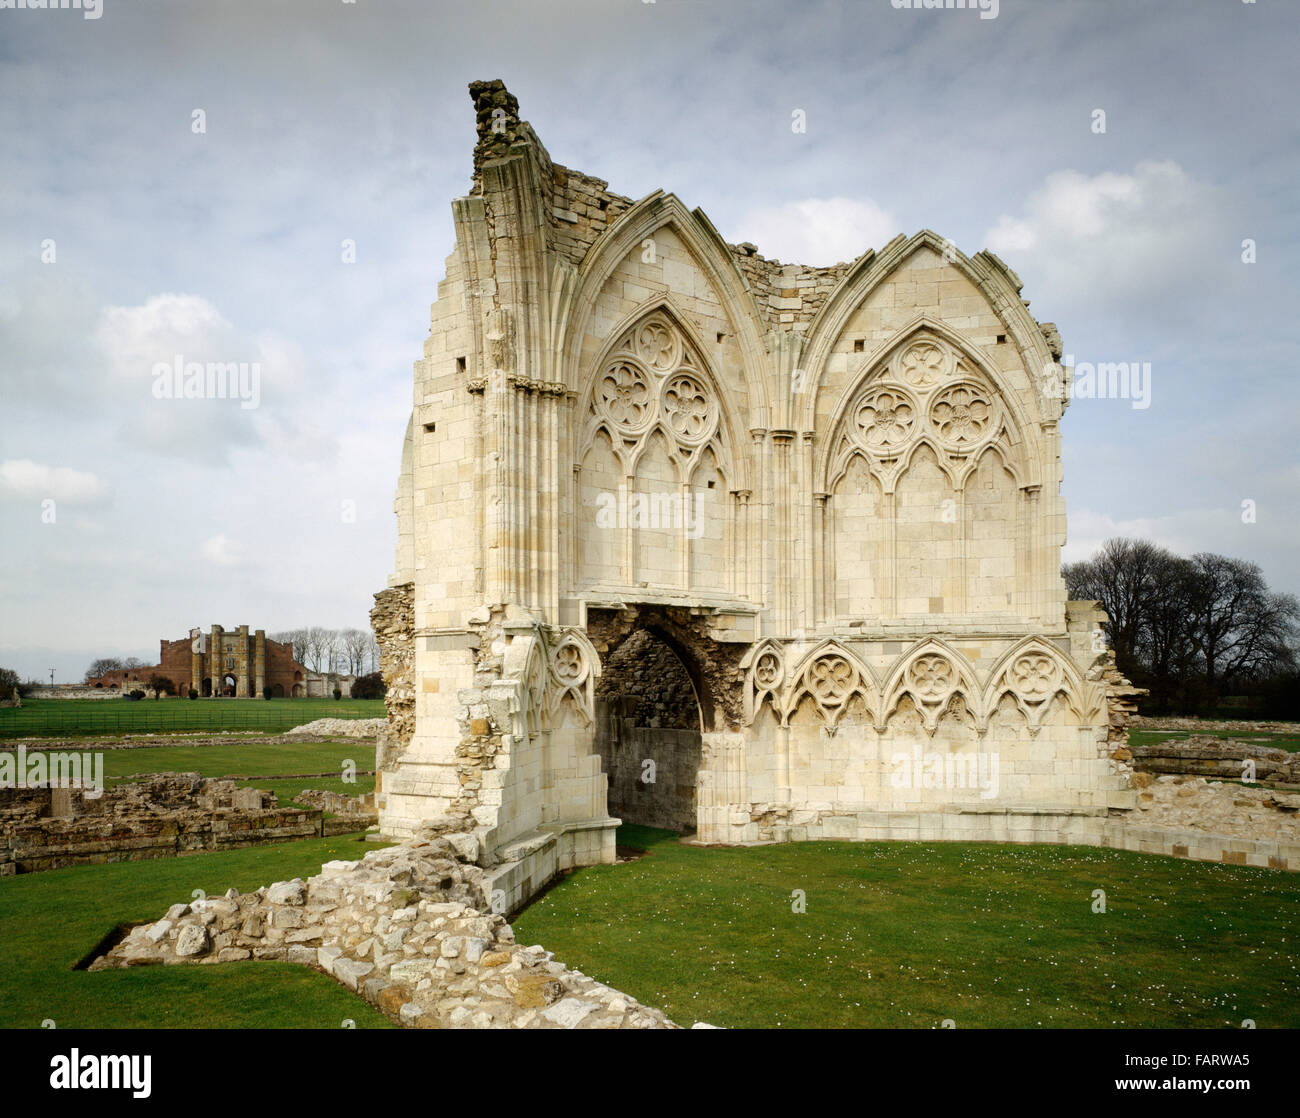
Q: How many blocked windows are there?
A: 2